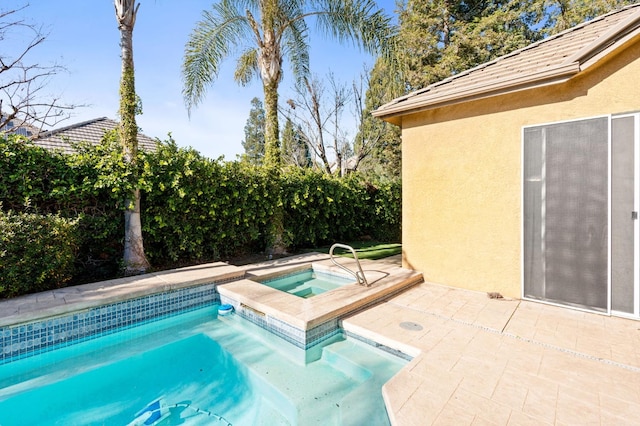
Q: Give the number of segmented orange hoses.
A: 0